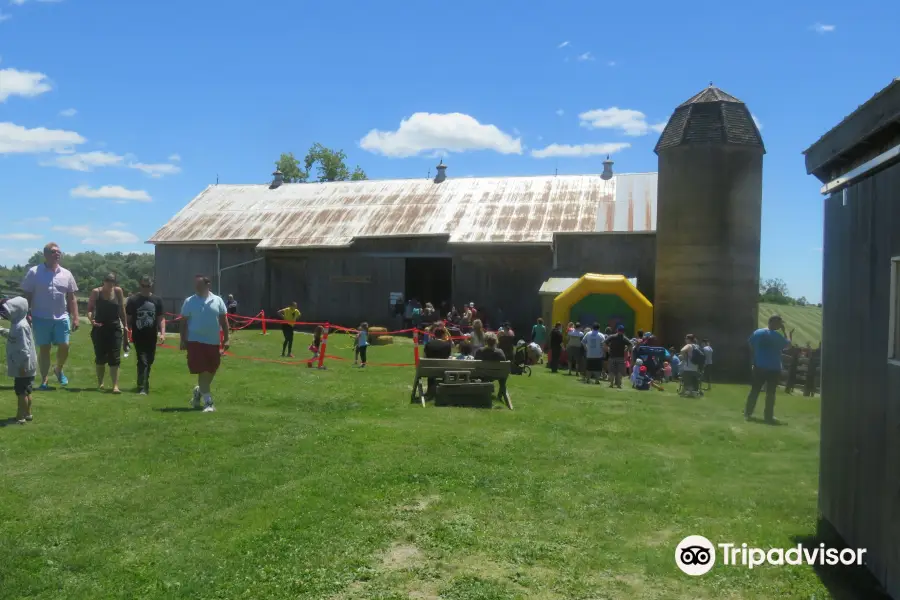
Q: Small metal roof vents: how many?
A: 3